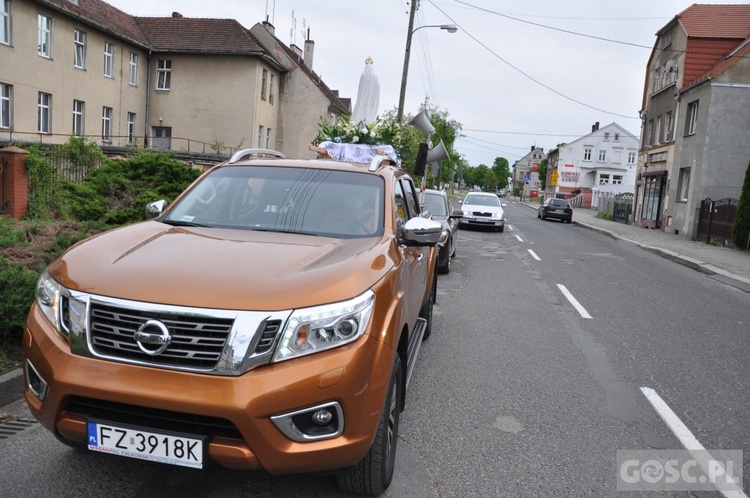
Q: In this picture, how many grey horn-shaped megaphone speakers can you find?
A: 2